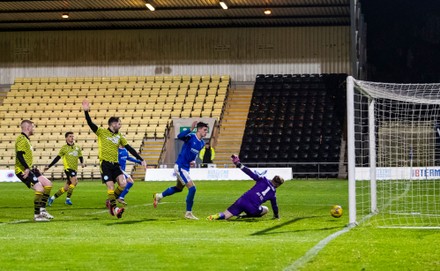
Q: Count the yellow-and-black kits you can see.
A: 3